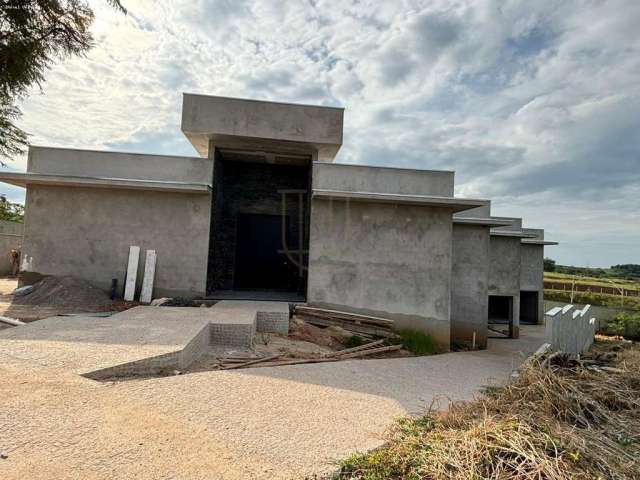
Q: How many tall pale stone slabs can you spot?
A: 2